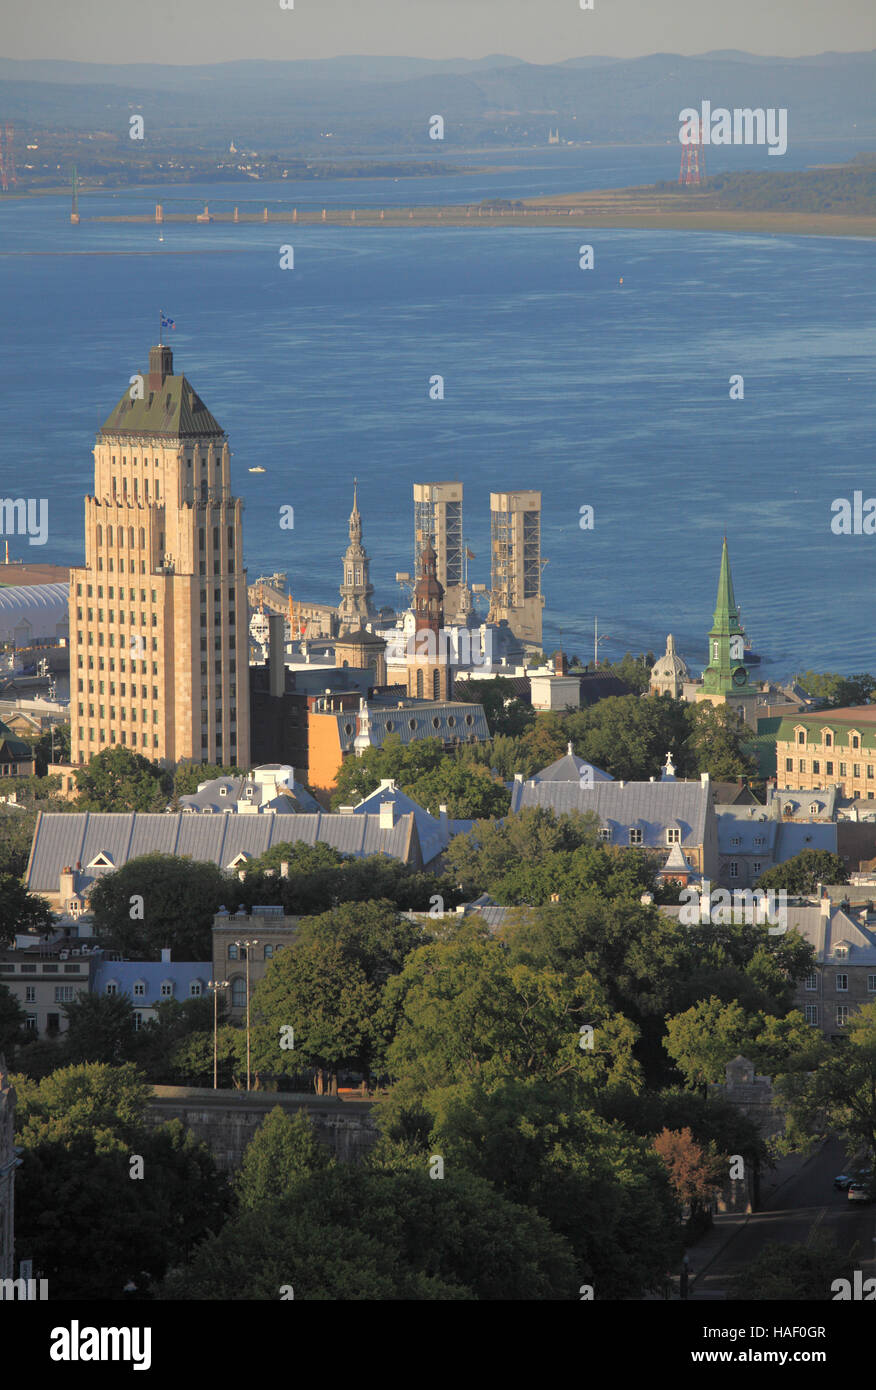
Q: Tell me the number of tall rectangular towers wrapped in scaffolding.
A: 2